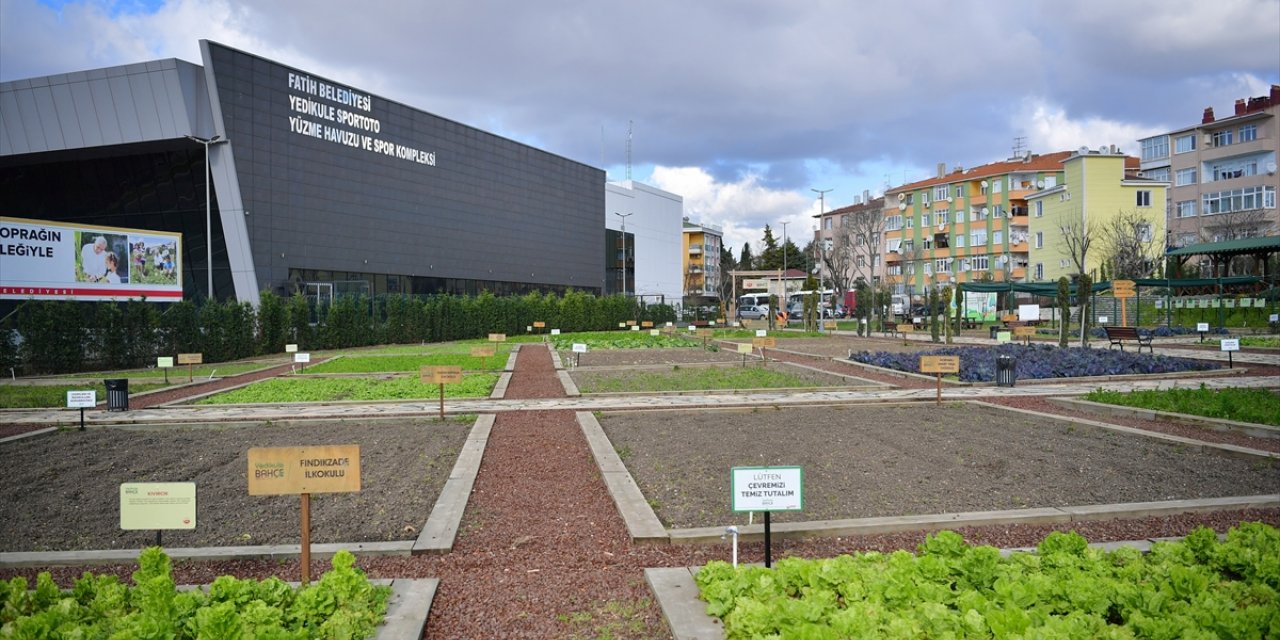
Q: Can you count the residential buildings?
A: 5